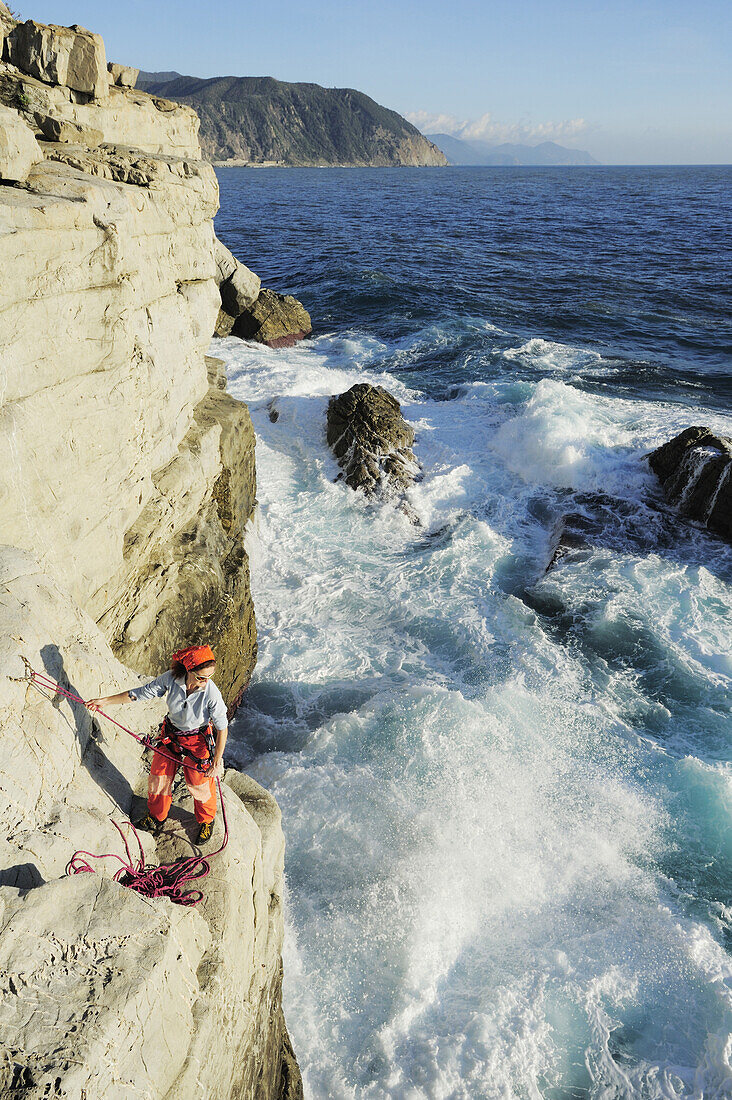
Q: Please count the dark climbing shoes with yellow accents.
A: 2